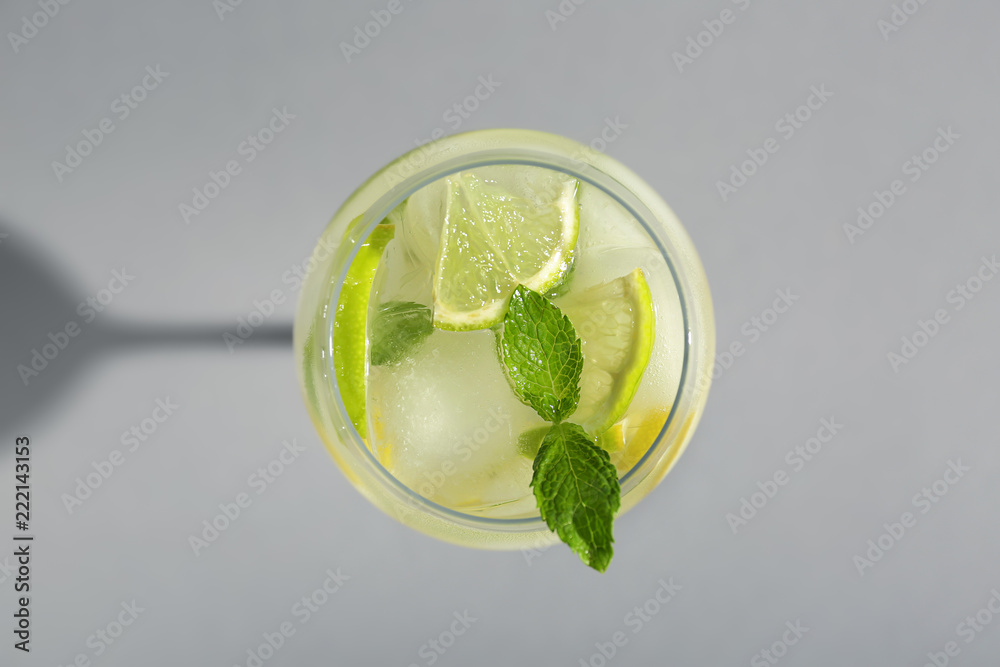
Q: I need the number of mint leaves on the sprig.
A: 2